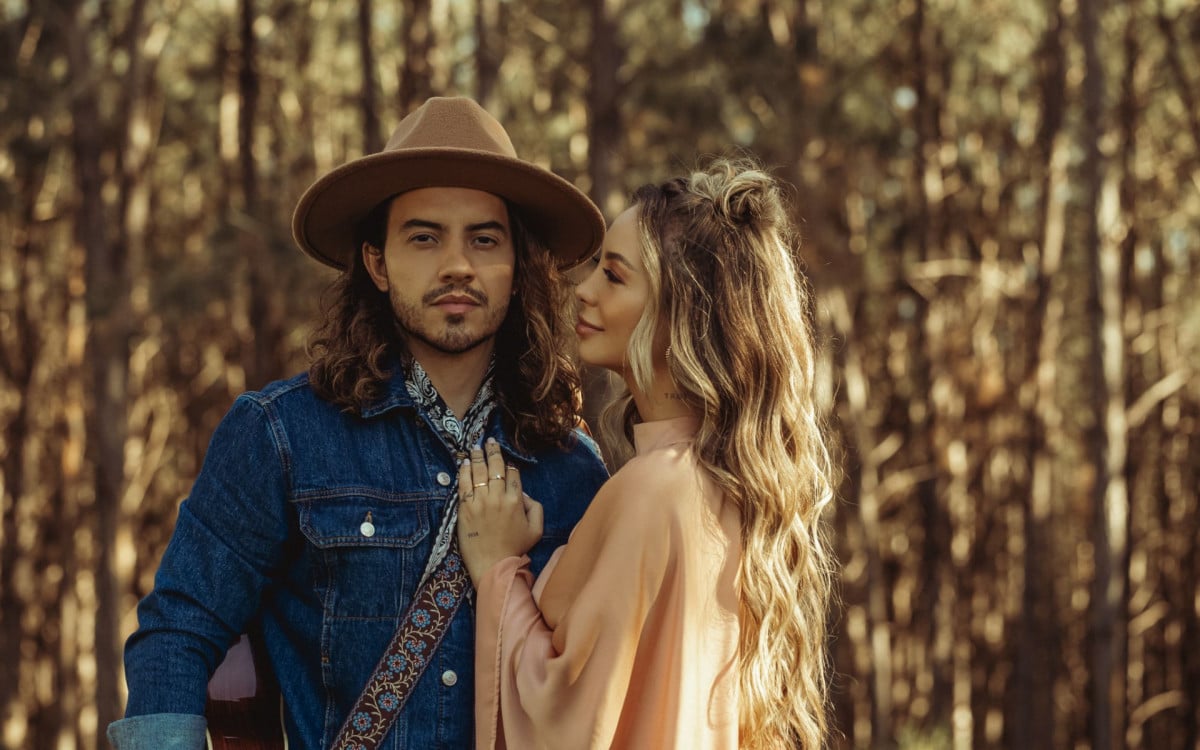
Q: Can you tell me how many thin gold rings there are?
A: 3